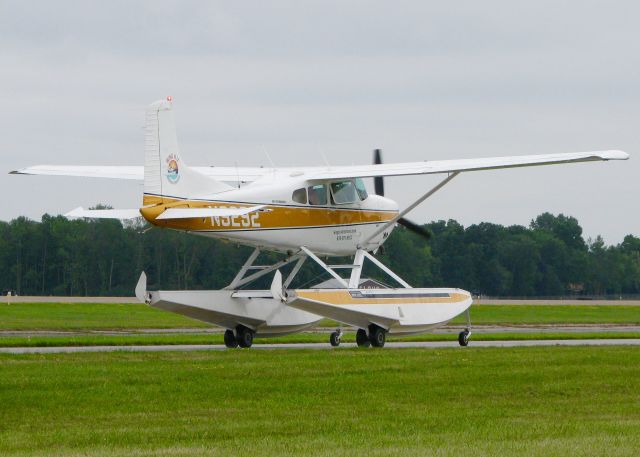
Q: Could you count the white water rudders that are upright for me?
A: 2